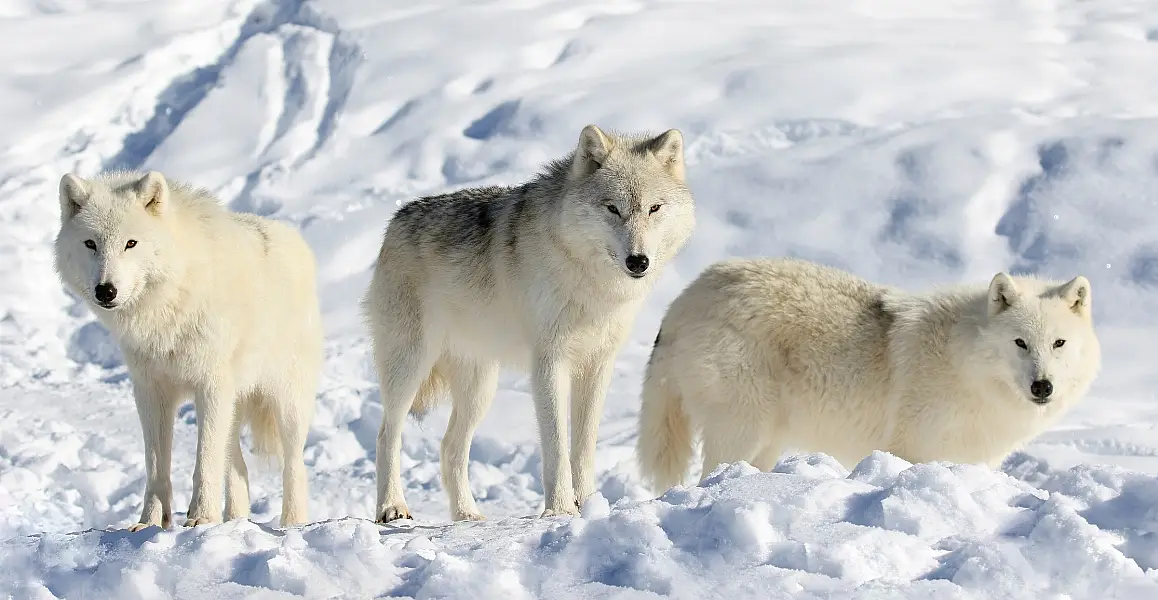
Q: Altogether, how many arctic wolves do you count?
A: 3